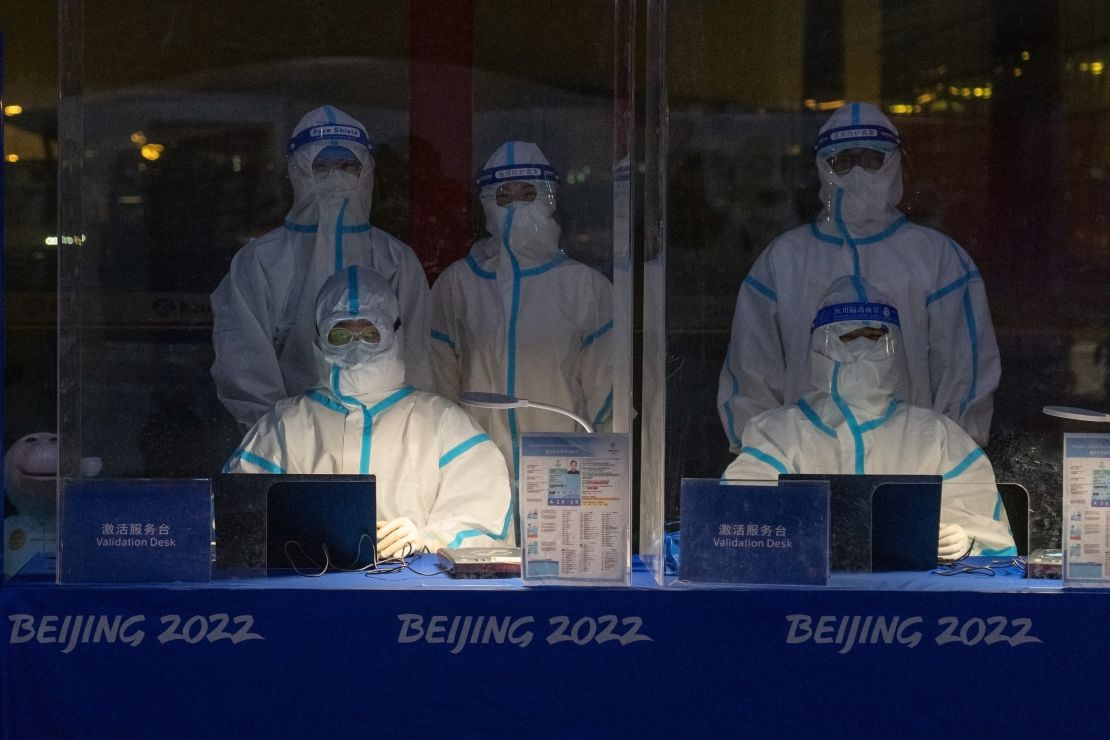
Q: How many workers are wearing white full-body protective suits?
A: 5